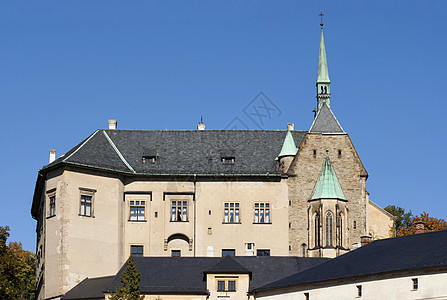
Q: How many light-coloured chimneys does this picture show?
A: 4